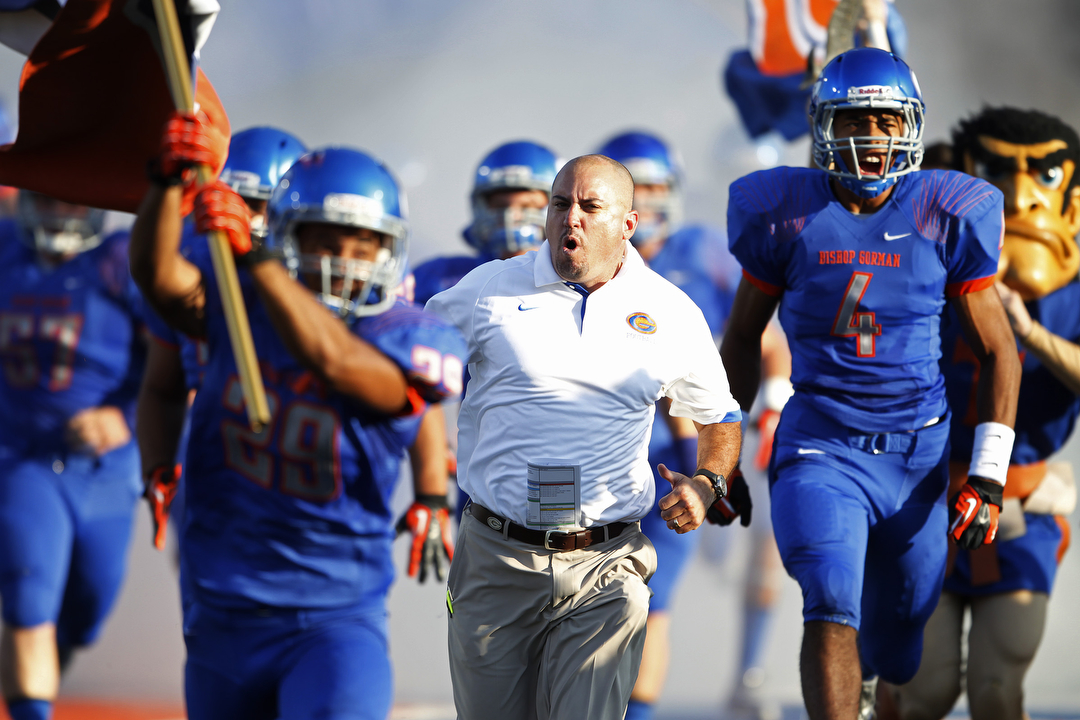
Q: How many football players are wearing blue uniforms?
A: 6